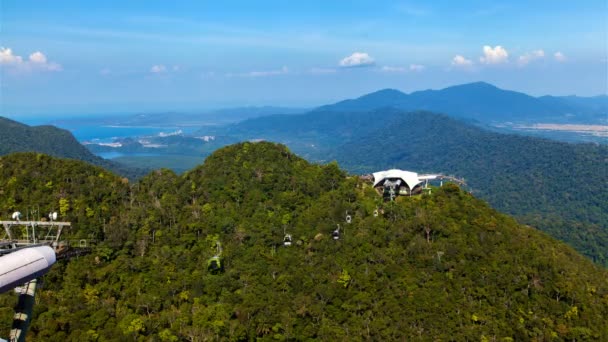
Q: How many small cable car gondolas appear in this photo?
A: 5